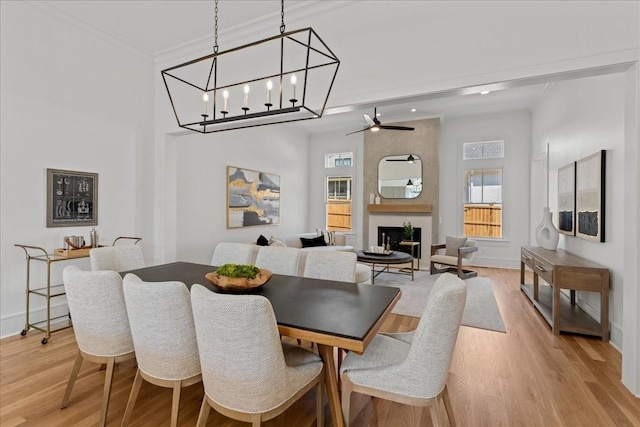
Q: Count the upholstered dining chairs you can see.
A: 8